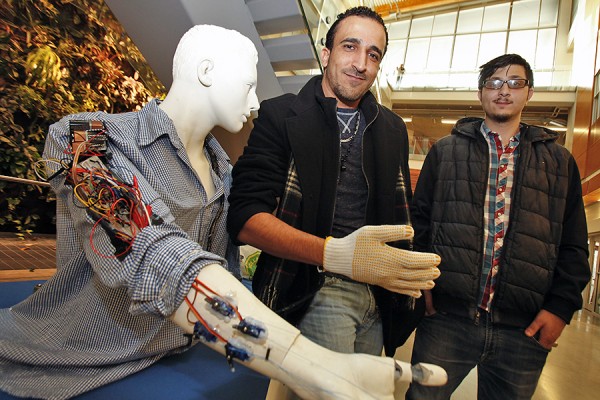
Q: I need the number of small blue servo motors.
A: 4